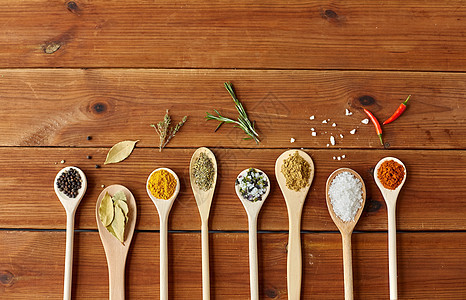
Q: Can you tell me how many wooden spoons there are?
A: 8